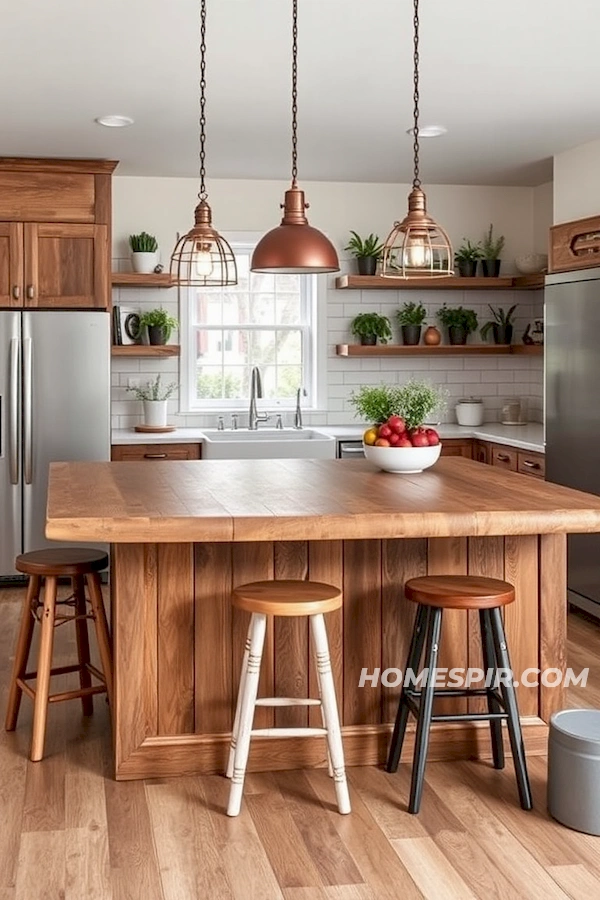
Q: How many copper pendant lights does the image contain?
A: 3